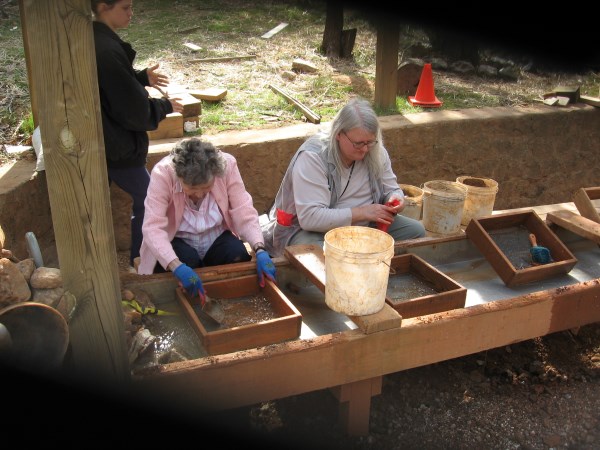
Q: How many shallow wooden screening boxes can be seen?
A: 4